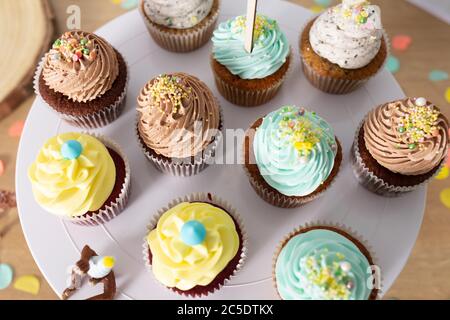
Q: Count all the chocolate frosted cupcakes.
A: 3